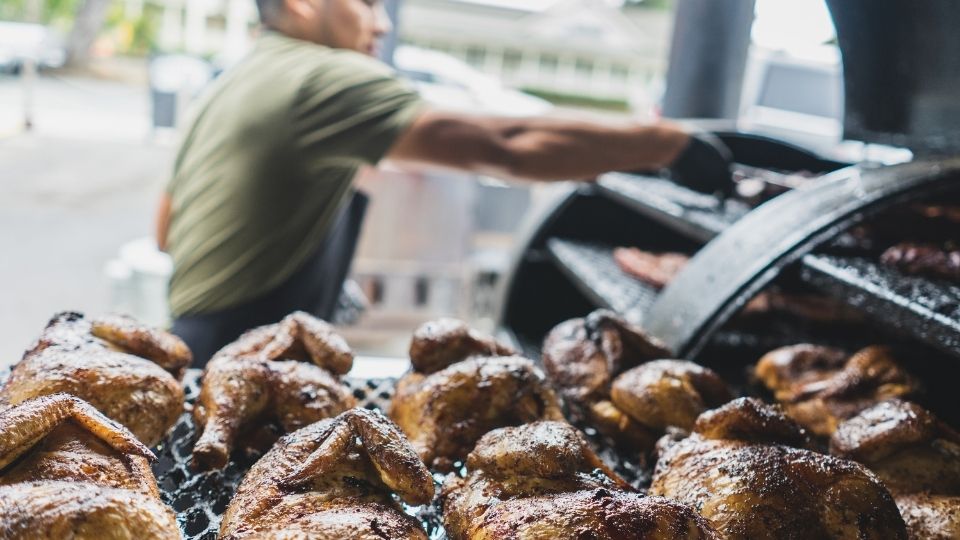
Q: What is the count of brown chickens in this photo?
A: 10